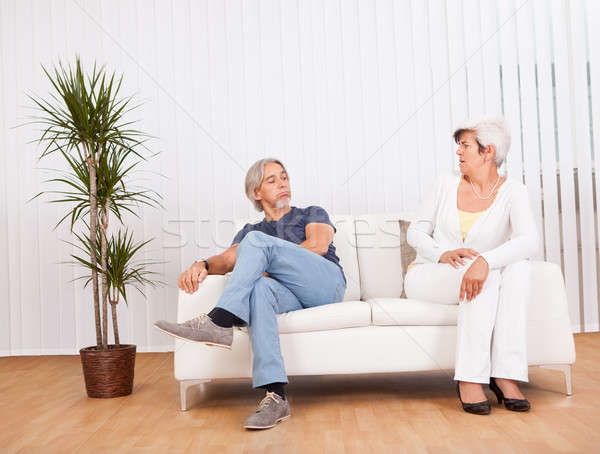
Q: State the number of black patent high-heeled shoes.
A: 2